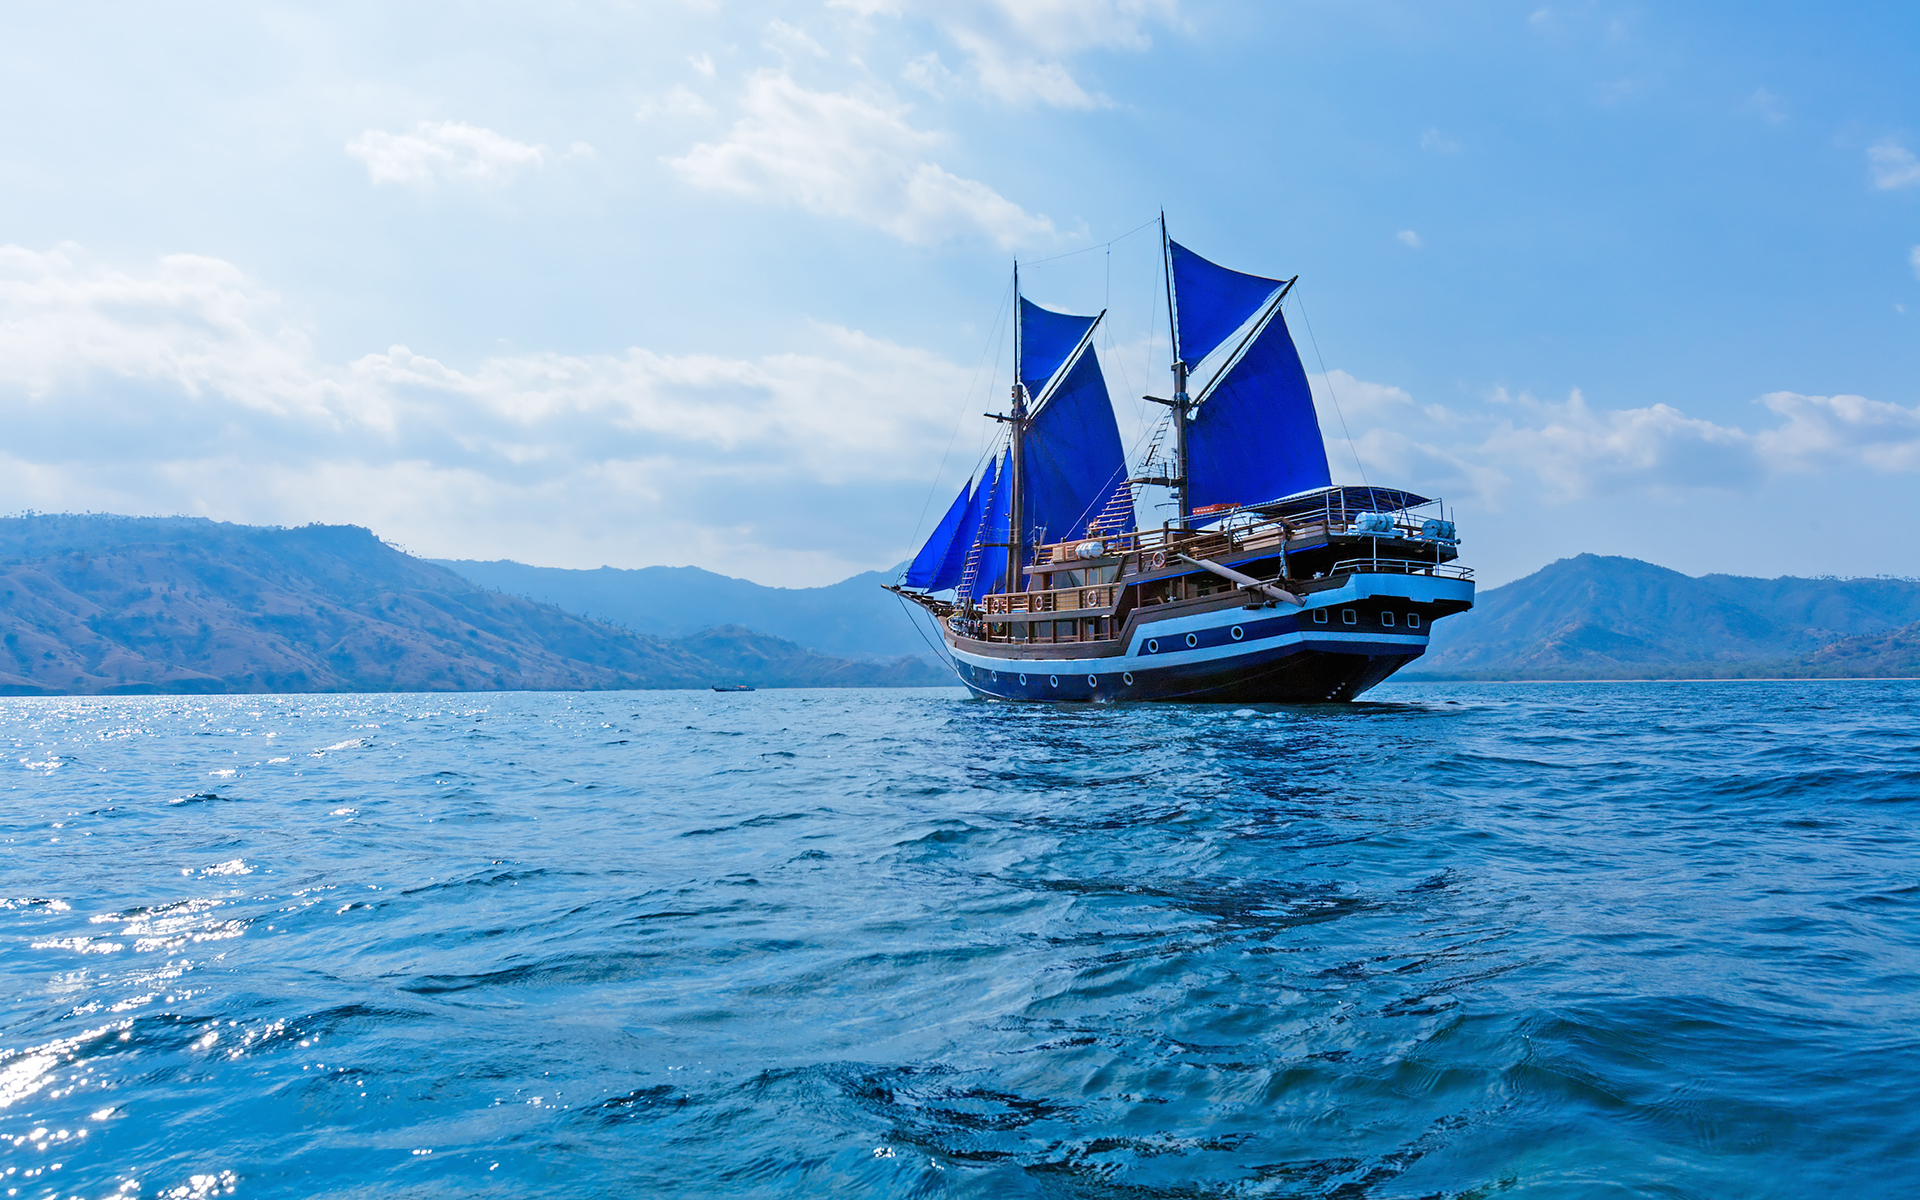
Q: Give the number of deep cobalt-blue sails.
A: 7